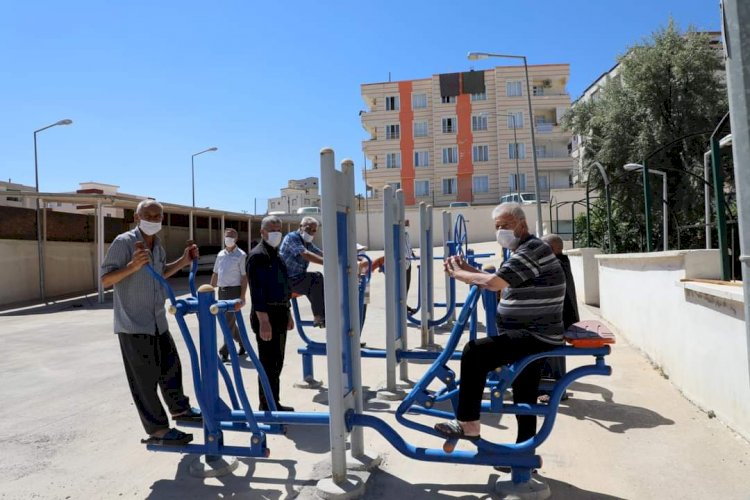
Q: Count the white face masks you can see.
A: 5